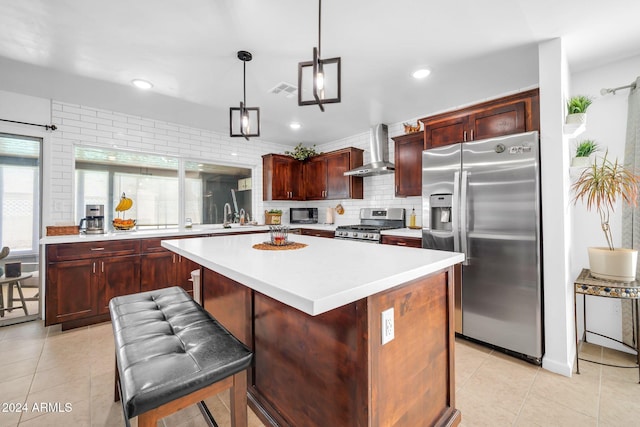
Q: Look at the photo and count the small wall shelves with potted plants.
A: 2